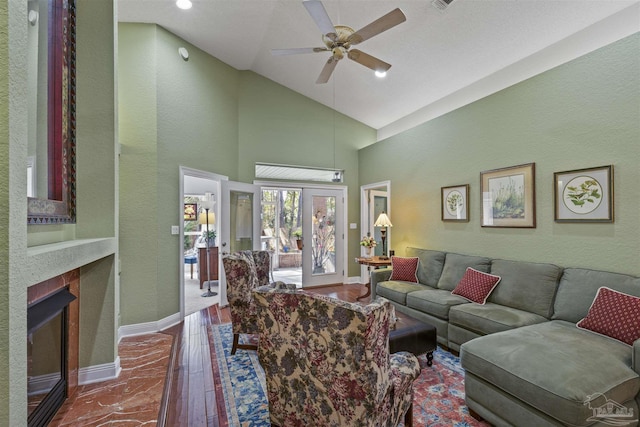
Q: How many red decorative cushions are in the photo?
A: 3